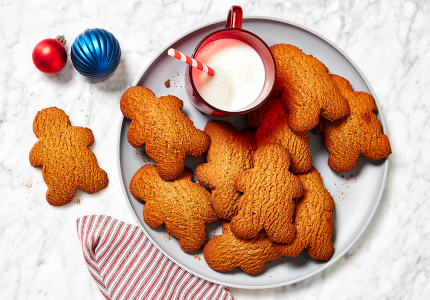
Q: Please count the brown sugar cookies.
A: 10